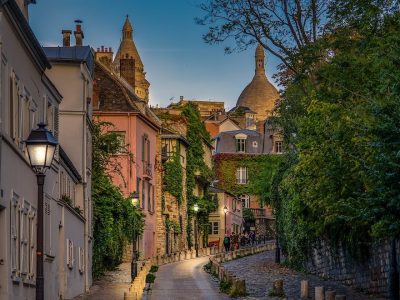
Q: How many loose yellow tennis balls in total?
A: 0